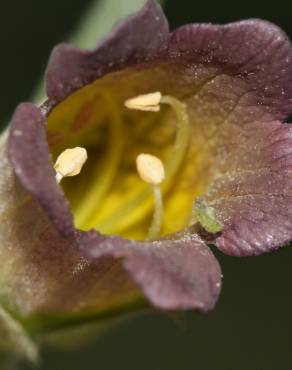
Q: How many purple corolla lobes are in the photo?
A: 5